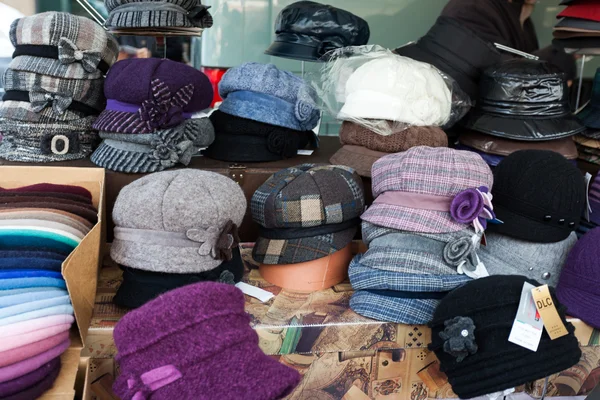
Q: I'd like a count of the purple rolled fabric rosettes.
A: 1